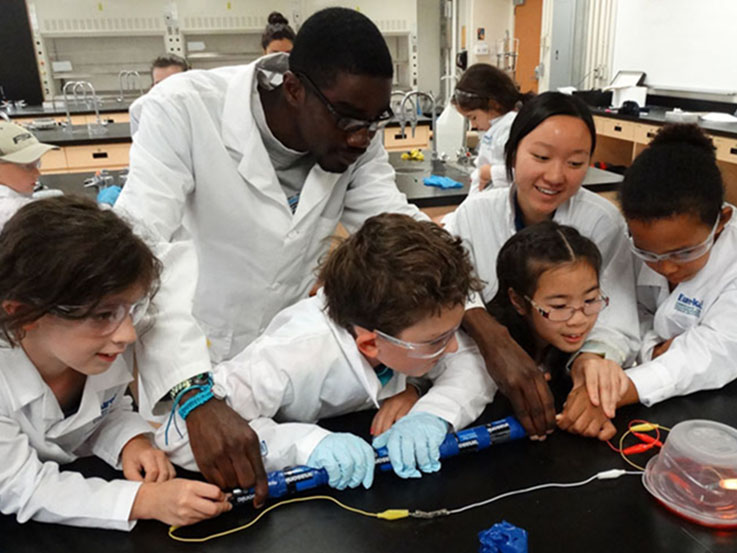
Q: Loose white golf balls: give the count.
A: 0